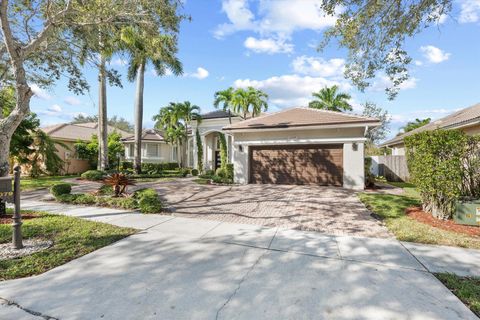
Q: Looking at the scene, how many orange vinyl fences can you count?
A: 0